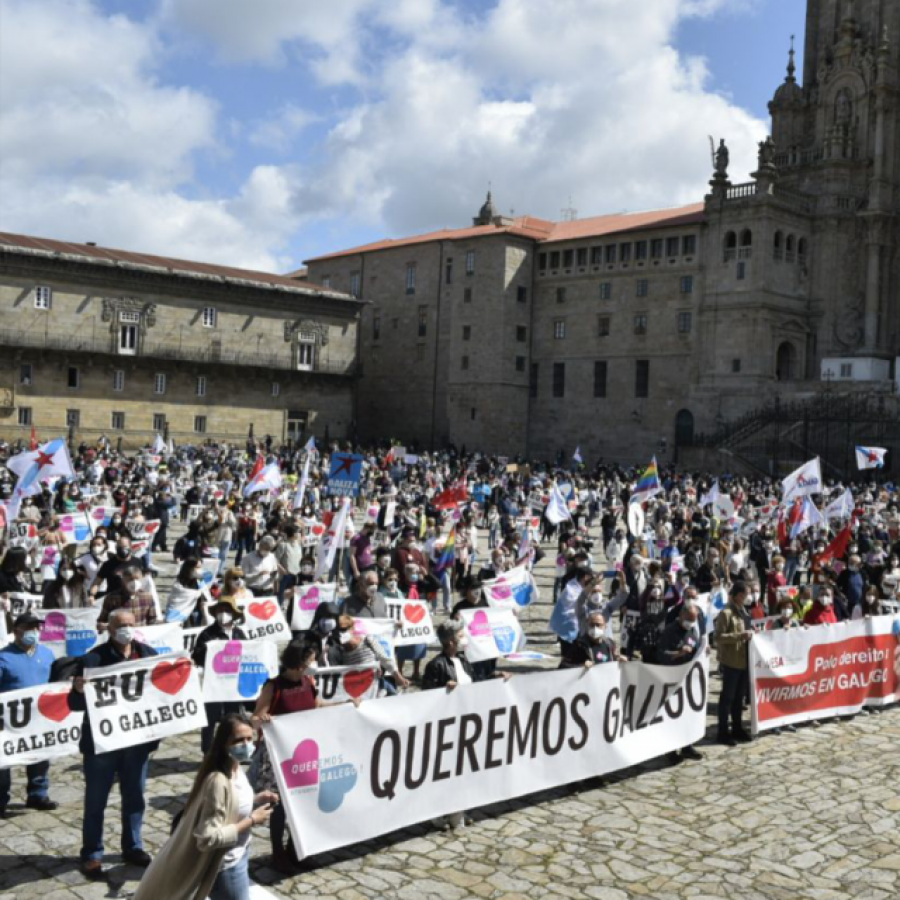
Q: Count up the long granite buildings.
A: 2